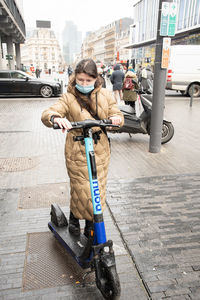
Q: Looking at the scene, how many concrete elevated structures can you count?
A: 1